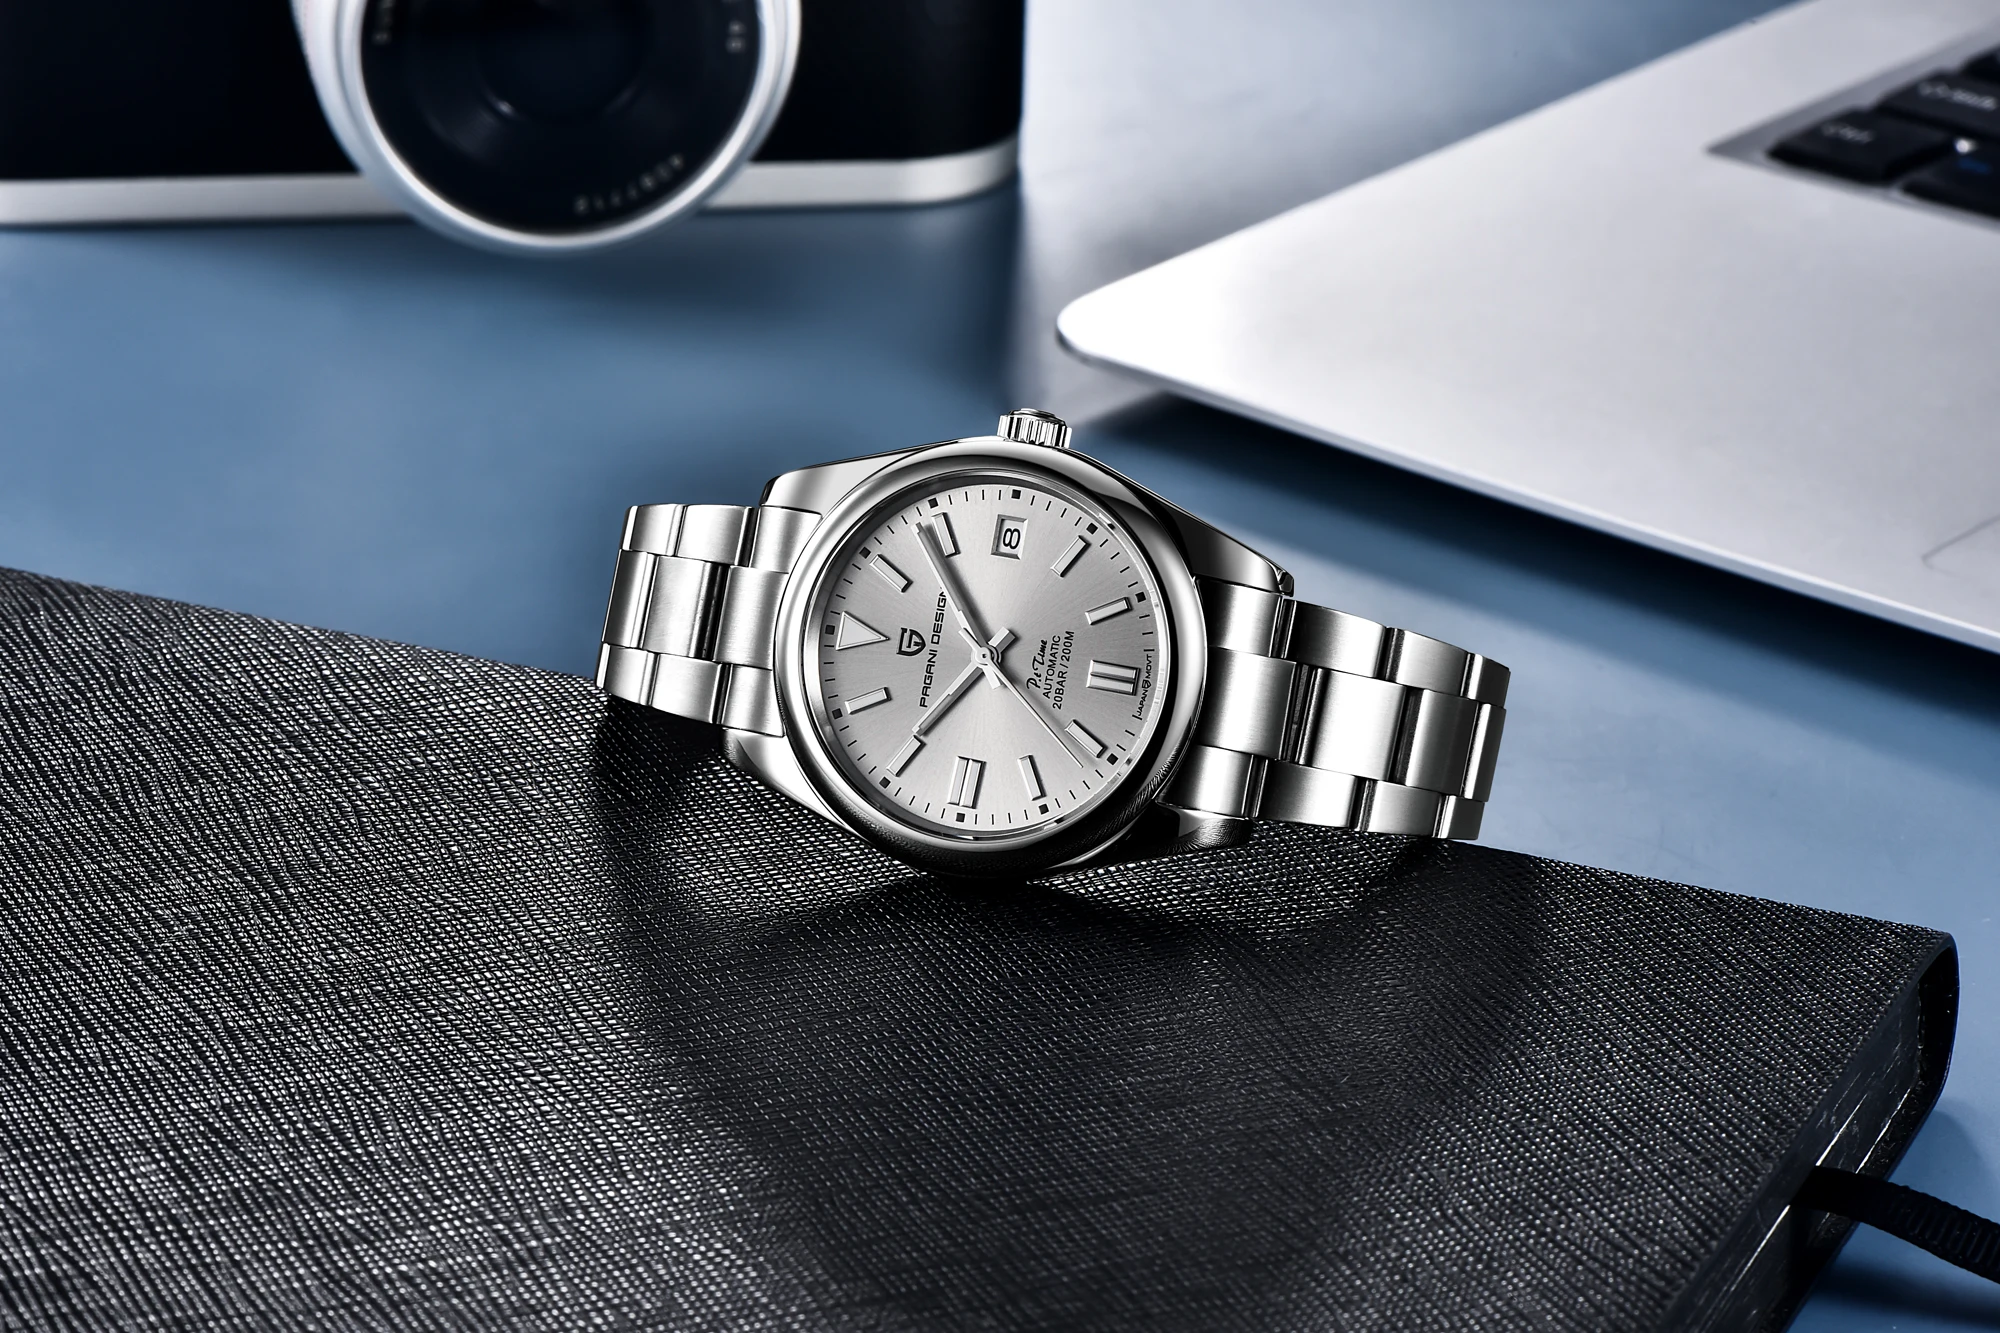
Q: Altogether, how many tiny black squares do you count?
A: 11